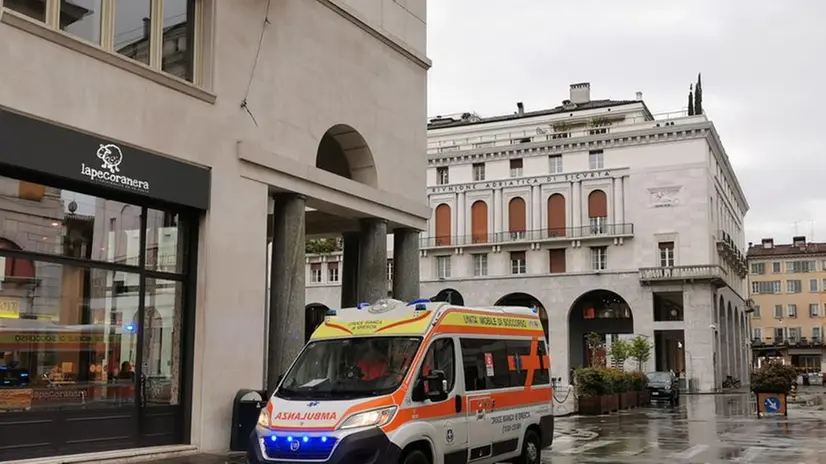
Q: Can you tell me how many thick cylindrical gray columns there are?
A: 4